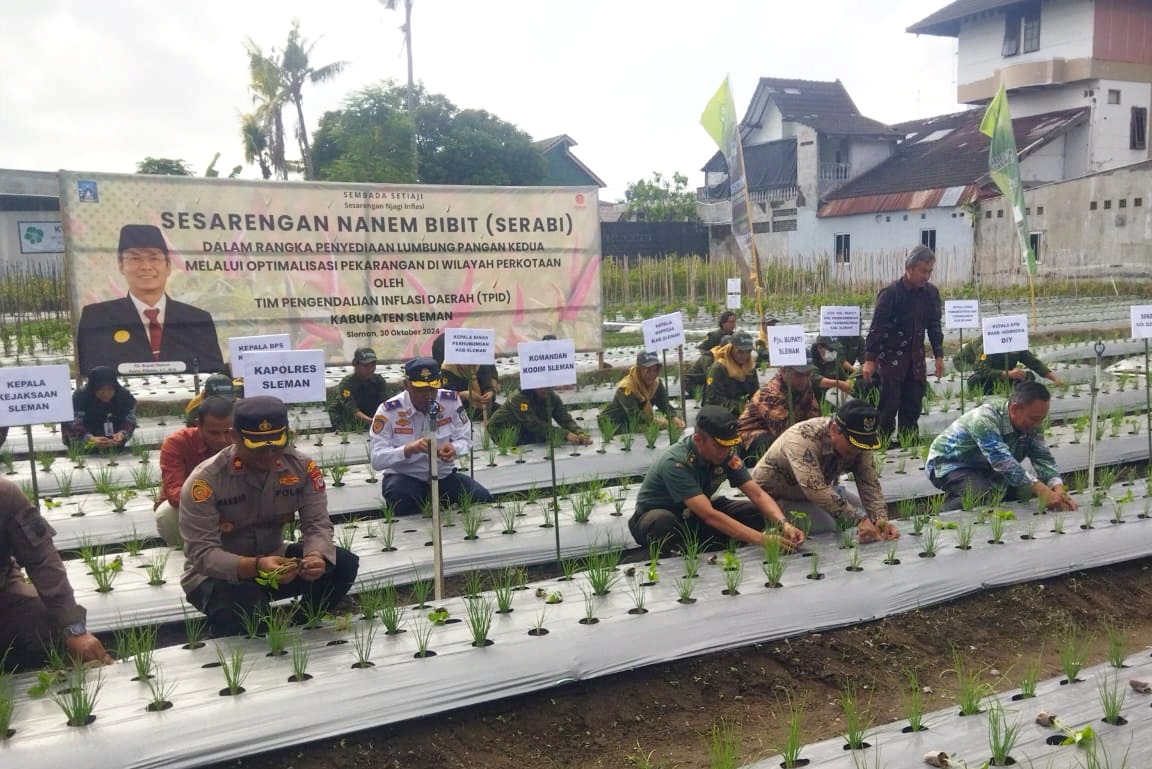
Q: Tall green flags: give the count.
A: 2